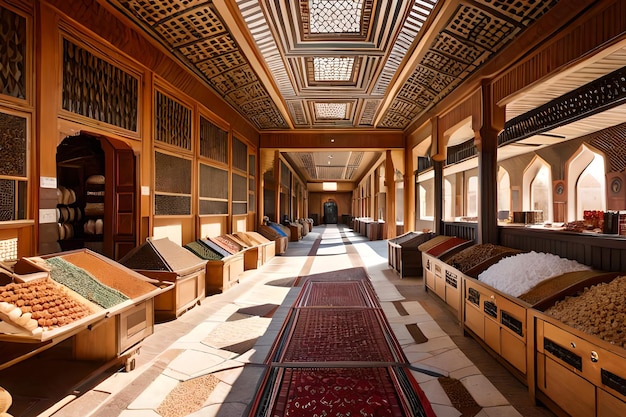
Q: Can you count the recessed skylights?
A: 3